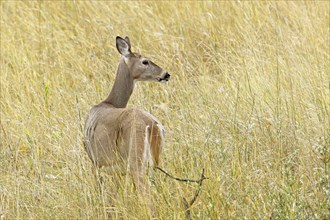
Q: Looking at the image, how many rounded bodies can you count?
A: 1